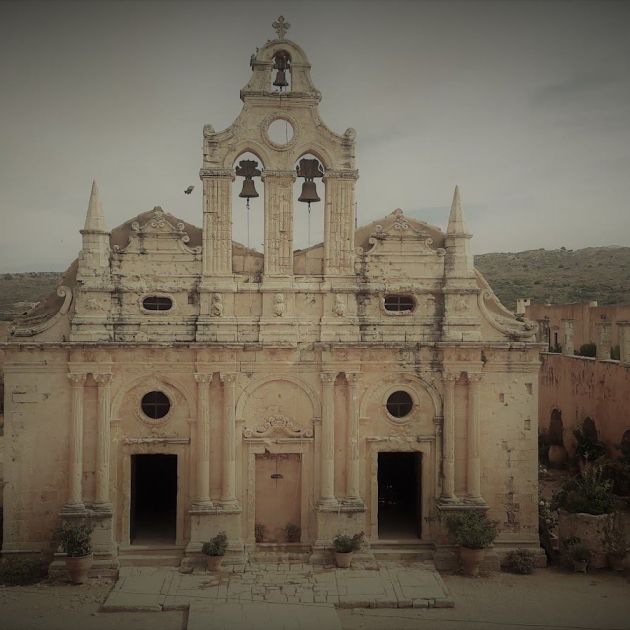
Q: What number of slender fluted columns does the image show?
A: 8